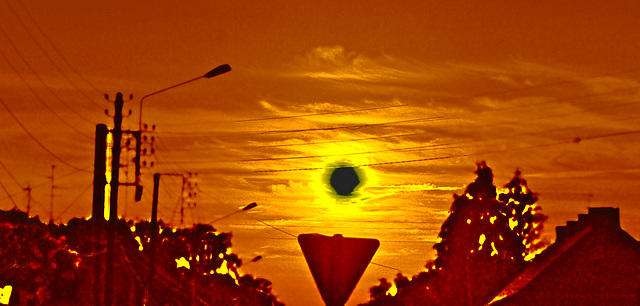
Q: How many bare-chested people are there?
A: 0